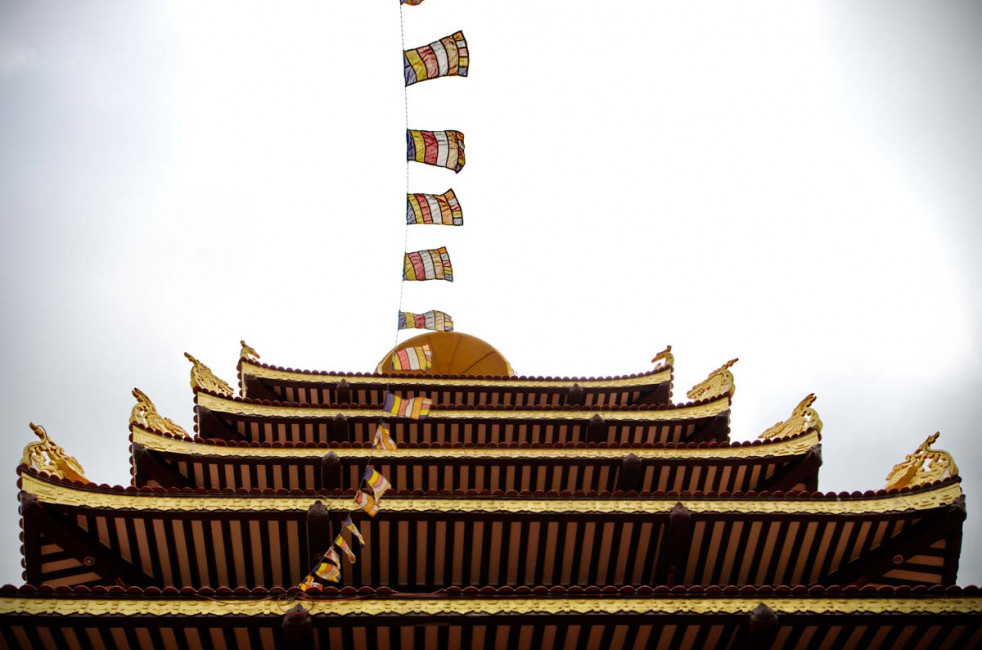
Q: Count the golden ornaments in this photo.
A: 8